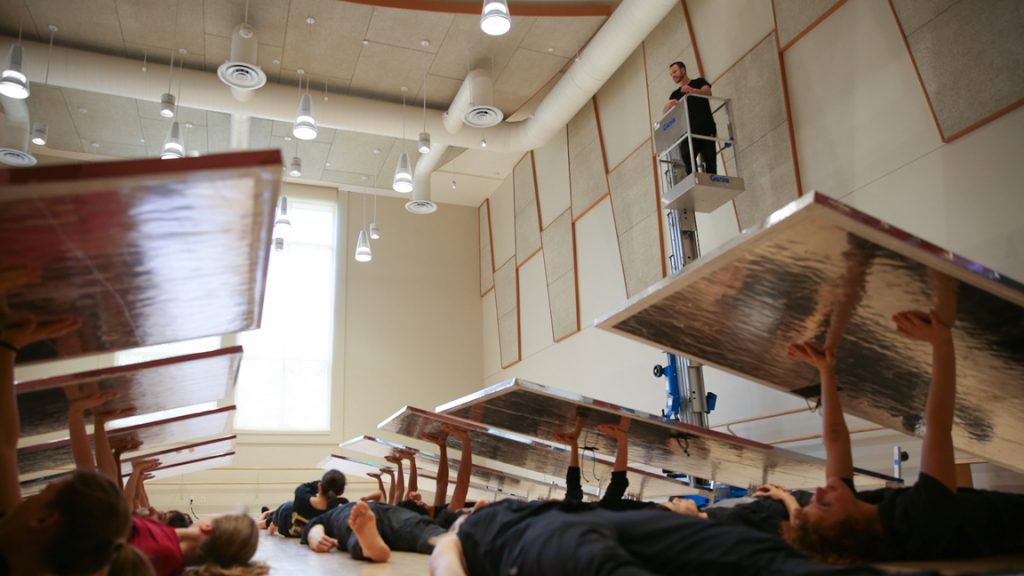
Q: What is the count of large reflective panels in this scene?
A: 10